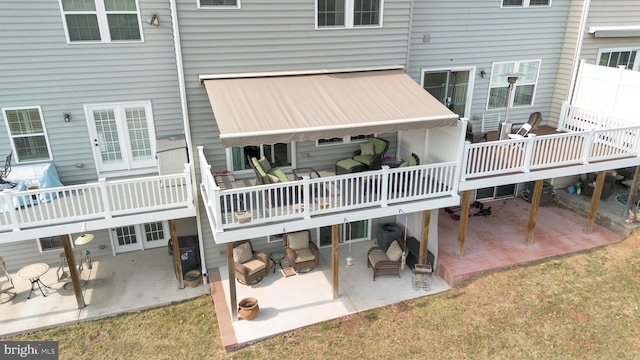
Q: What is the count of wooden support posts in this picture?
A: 9